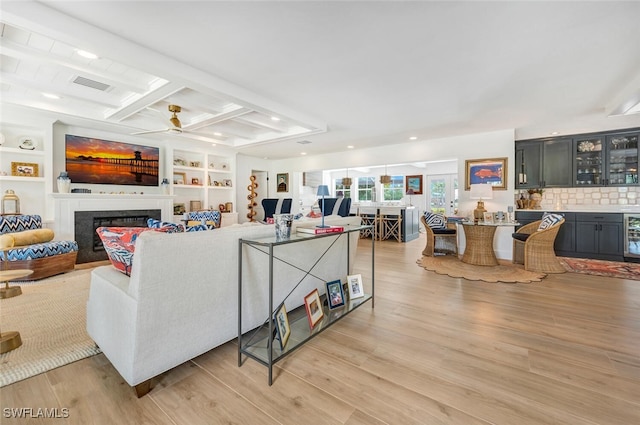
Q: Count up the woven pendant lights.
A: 2